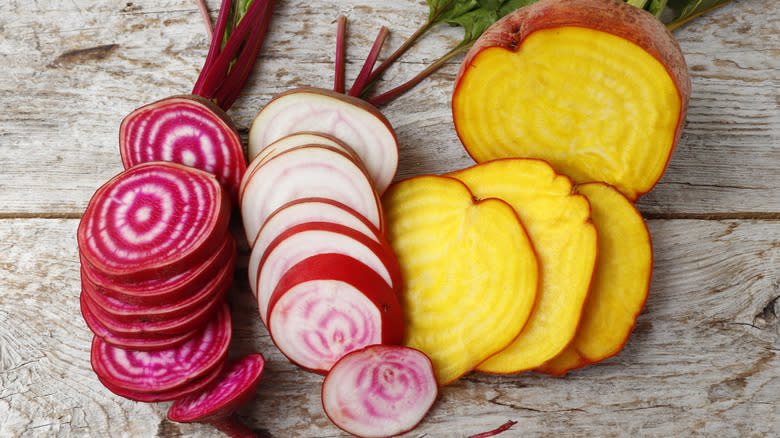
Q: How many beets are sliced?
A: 3